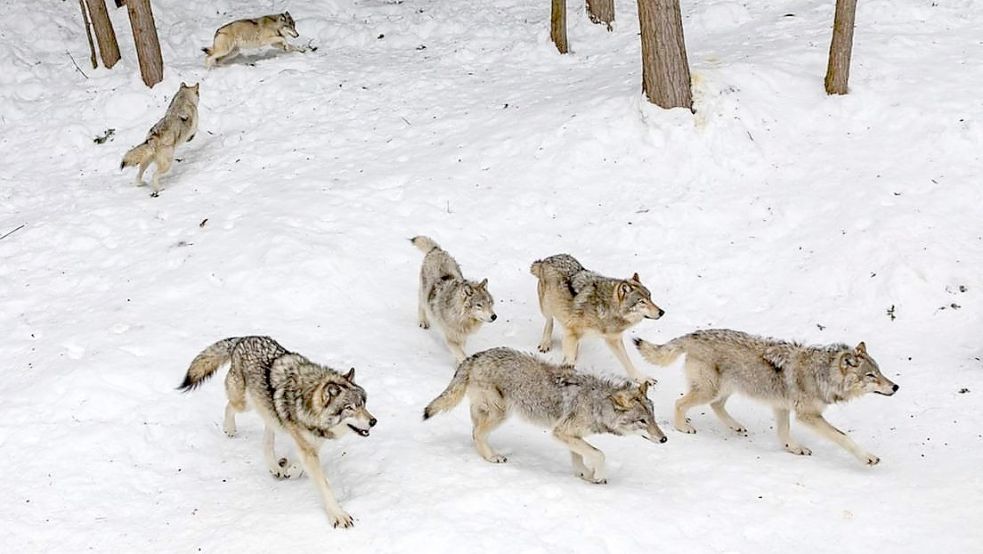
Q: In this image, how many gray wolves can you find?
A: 7